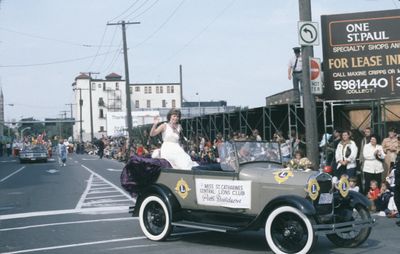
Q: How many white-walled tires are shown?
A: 2